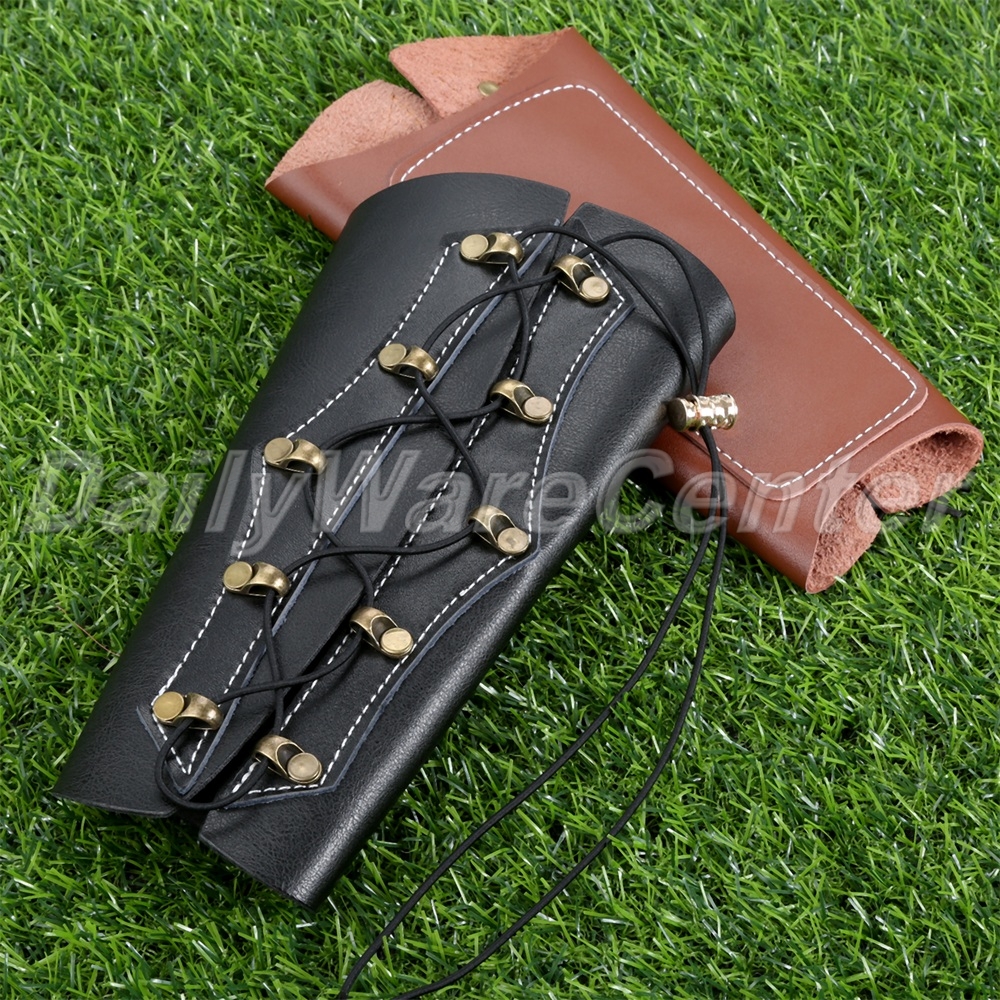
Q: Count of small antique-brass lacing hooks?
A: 10